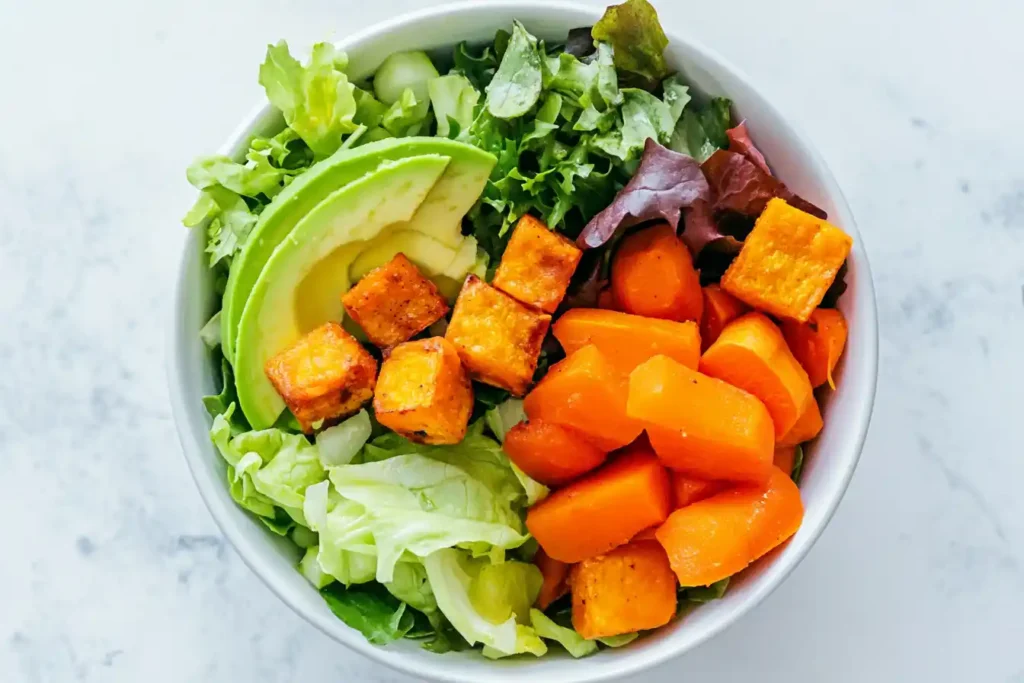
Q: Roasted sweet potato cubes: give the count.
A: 7